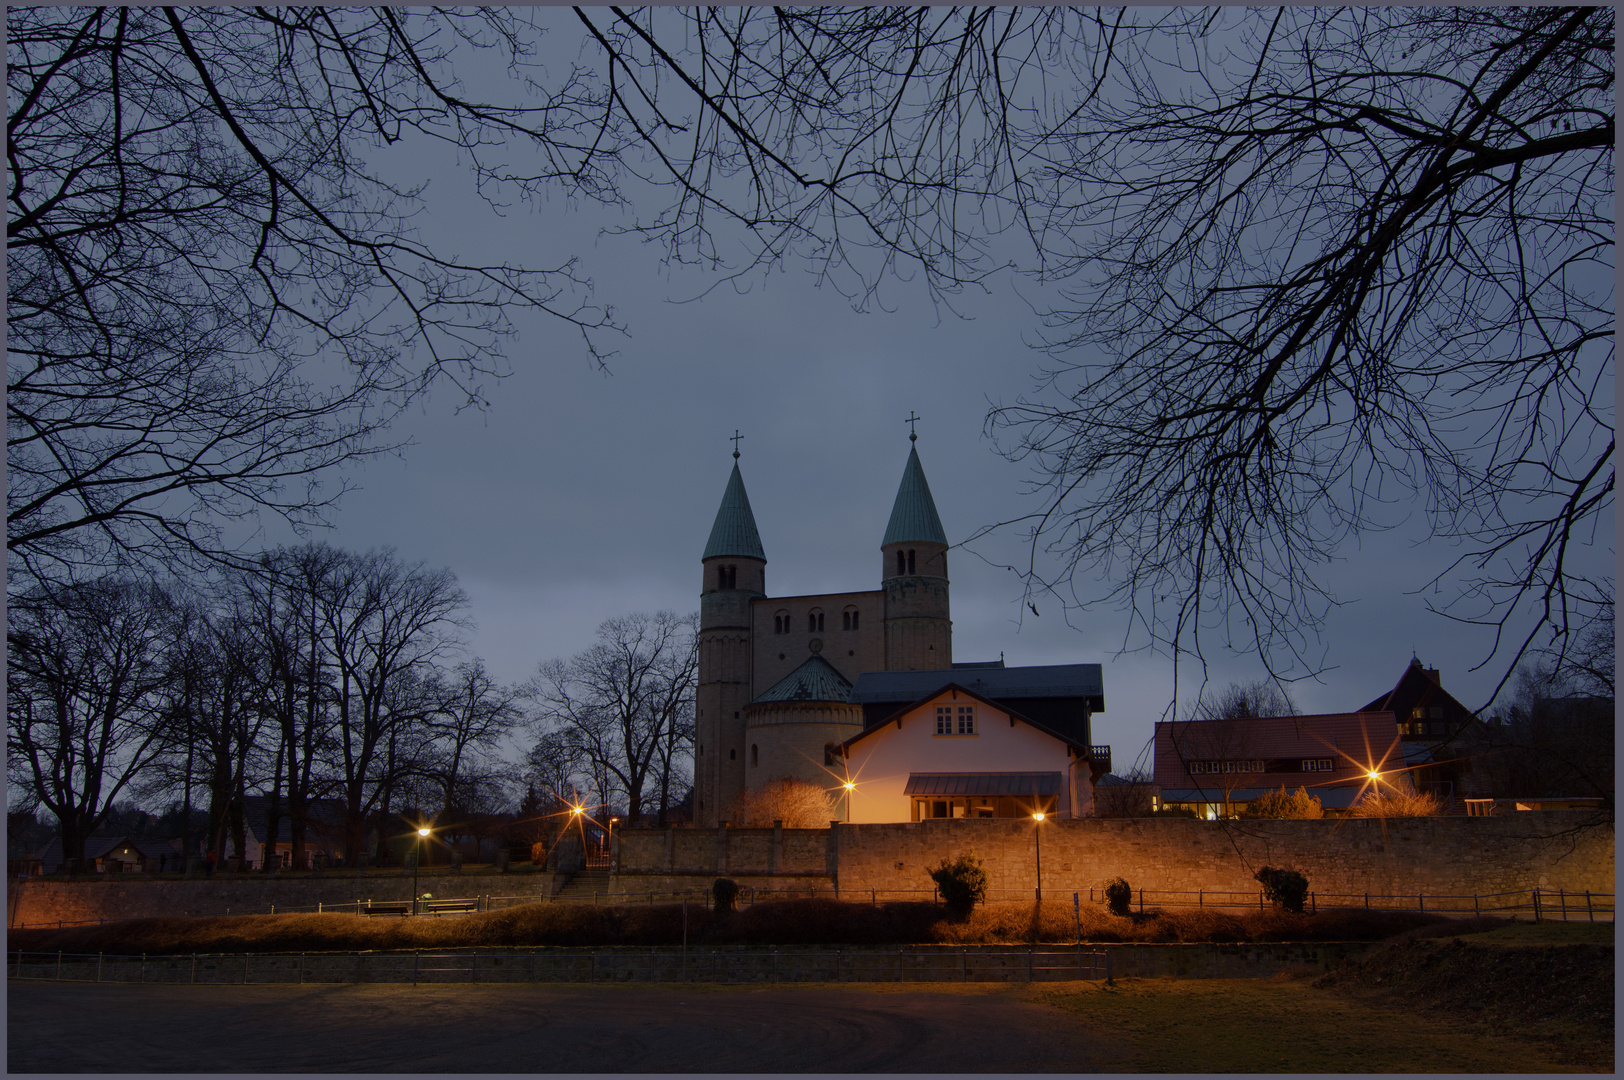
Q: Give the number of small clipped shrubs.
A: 4